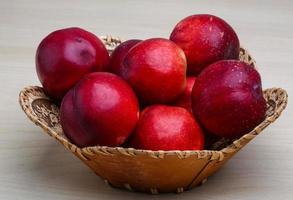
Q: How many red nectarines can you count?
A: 8